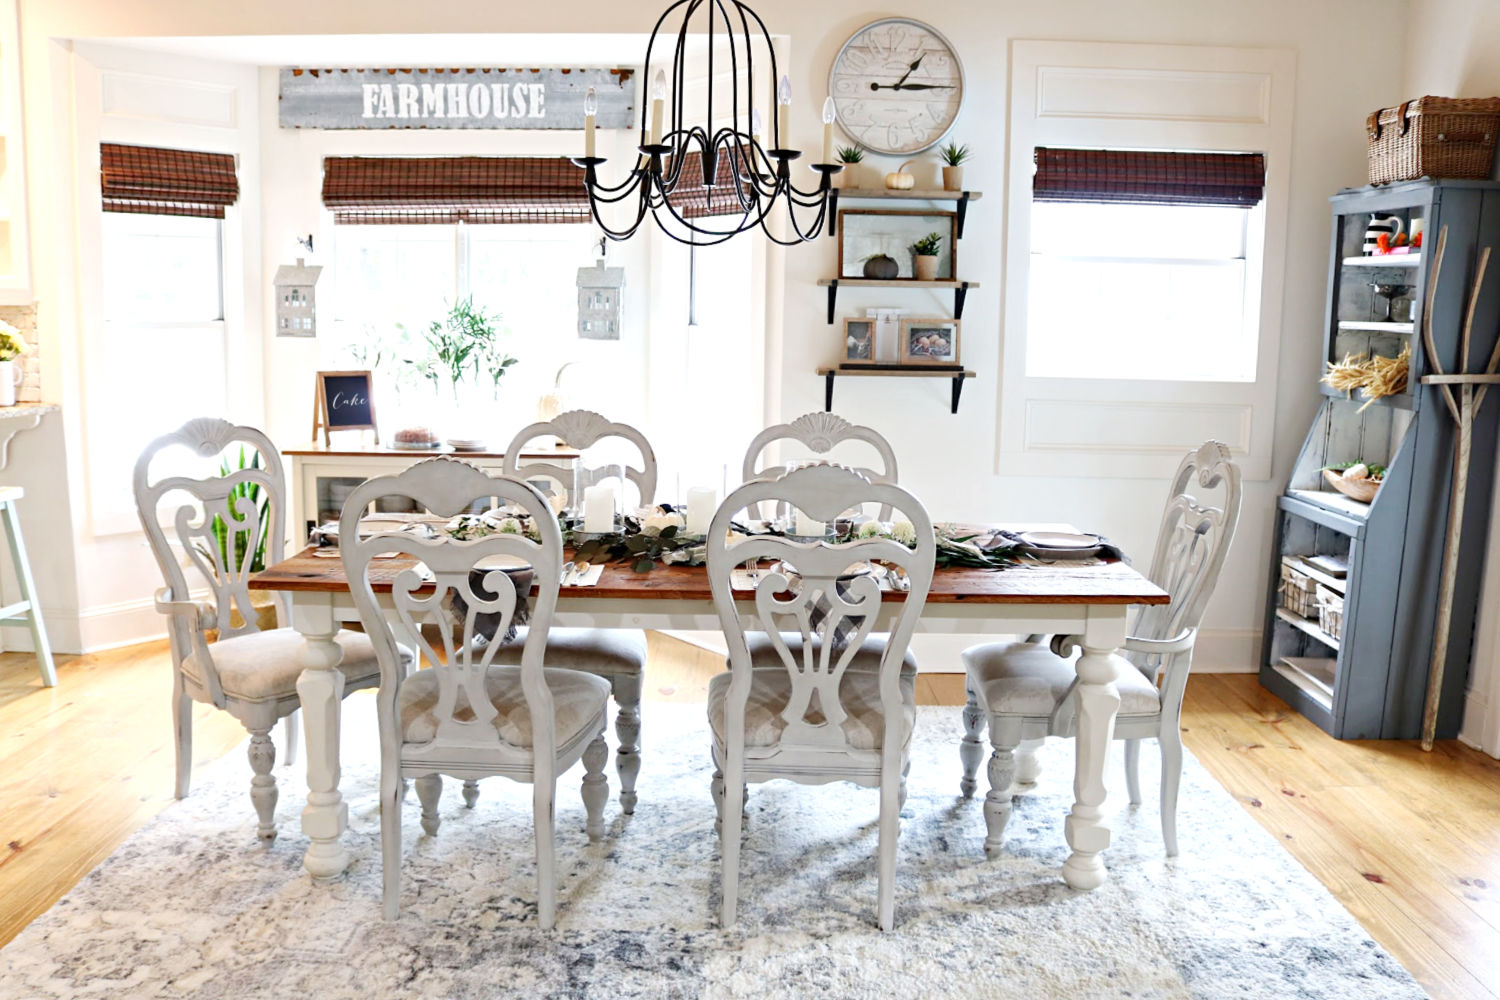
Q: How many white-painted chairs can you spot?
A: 6